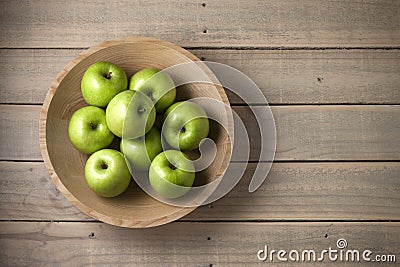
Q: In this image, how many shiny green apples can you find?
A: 8